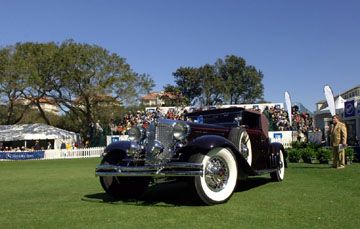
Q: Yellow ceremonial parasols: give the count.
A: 0